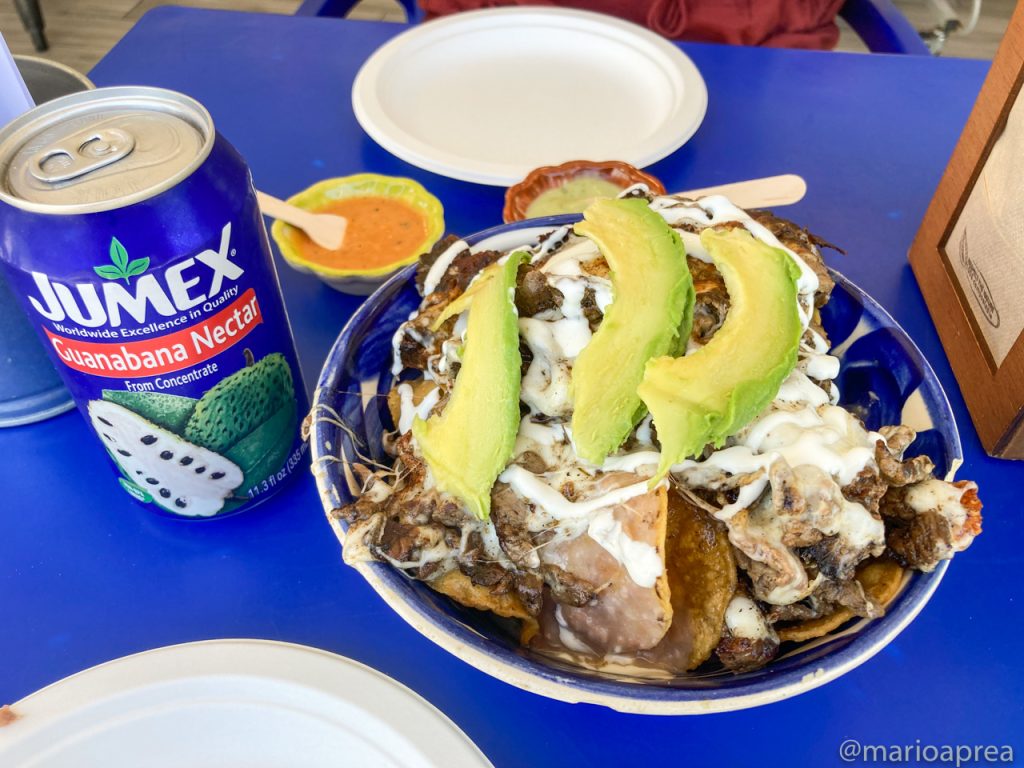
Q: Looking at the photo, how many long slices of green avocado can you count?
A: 3